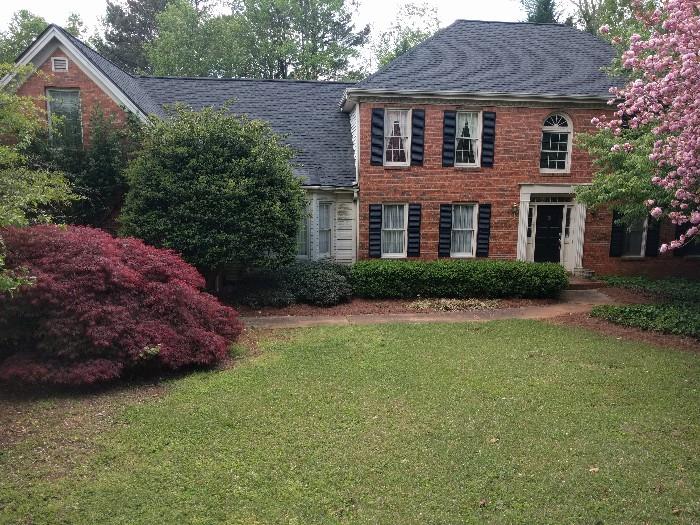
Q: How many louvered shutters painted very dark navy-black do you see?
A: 11